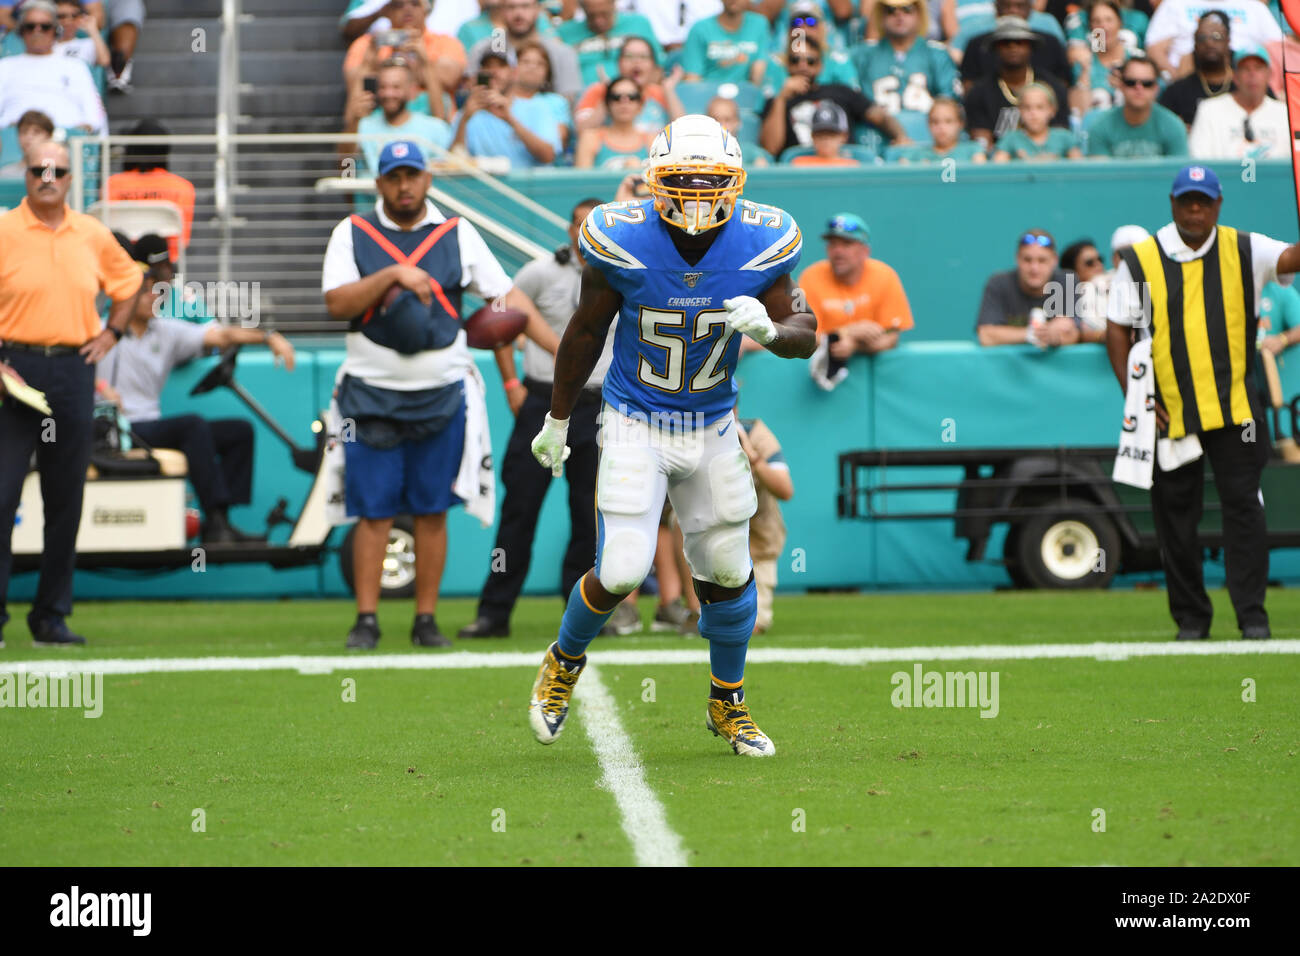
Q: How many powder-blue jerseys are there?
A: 1